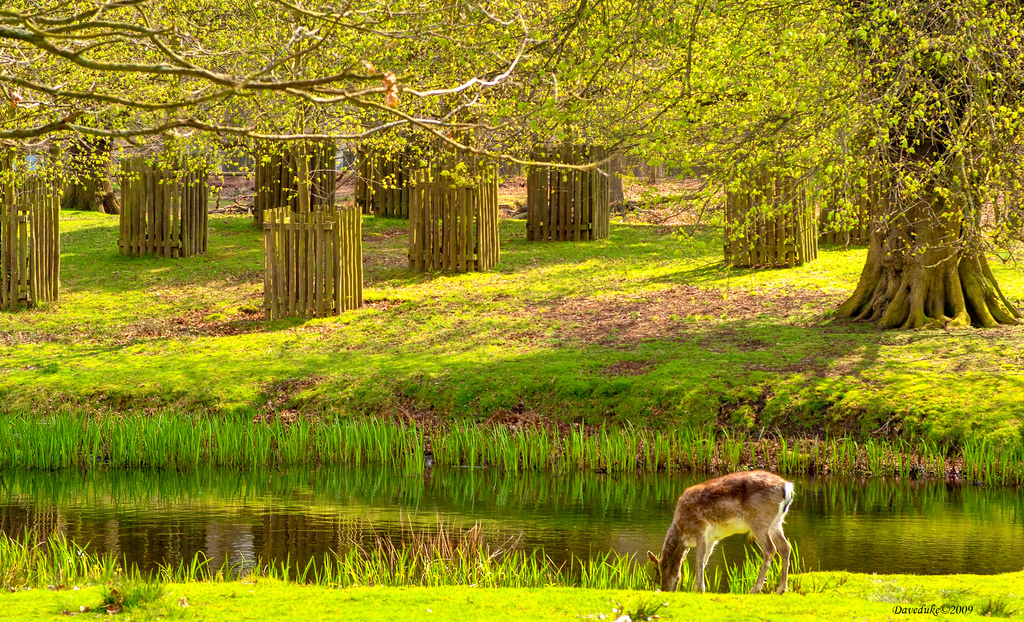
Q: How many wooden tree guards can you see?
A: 9